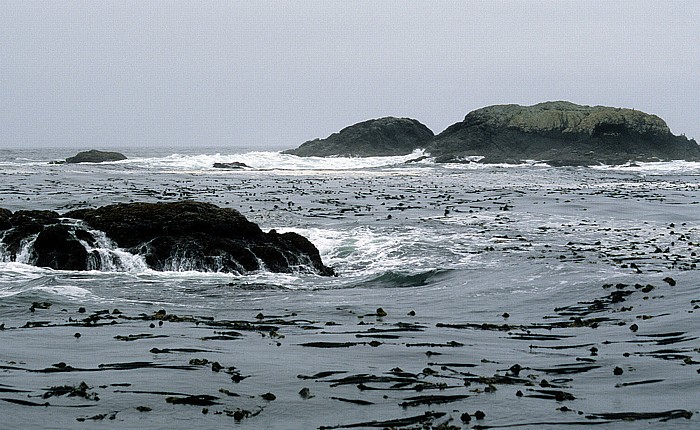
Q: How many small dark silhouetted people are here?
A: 0